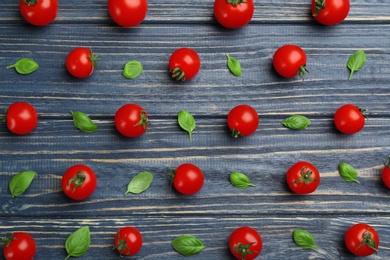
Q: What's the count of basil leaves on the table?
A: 14